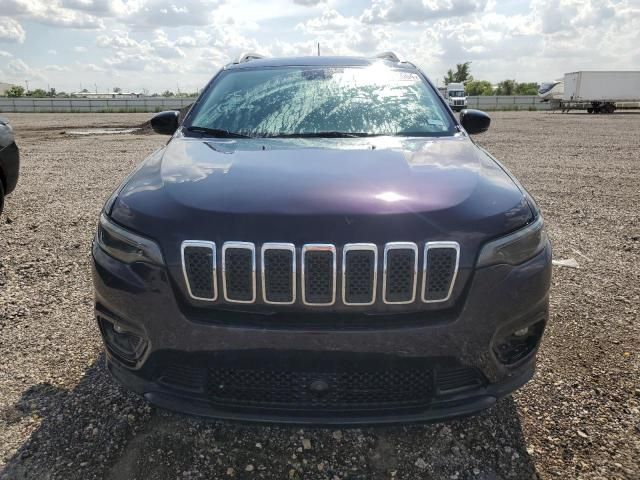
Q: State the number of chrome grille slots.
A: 7